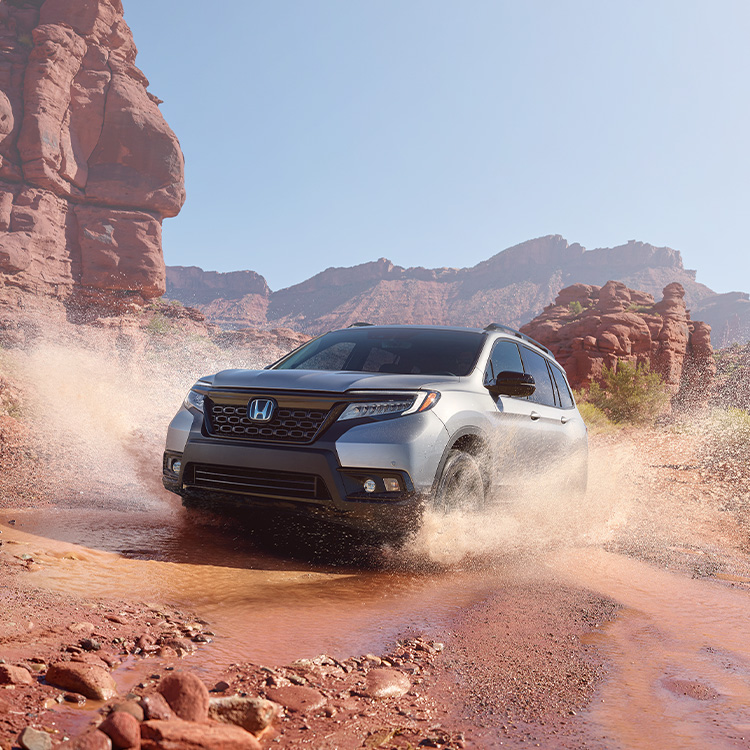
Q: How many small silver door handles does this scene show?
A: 2